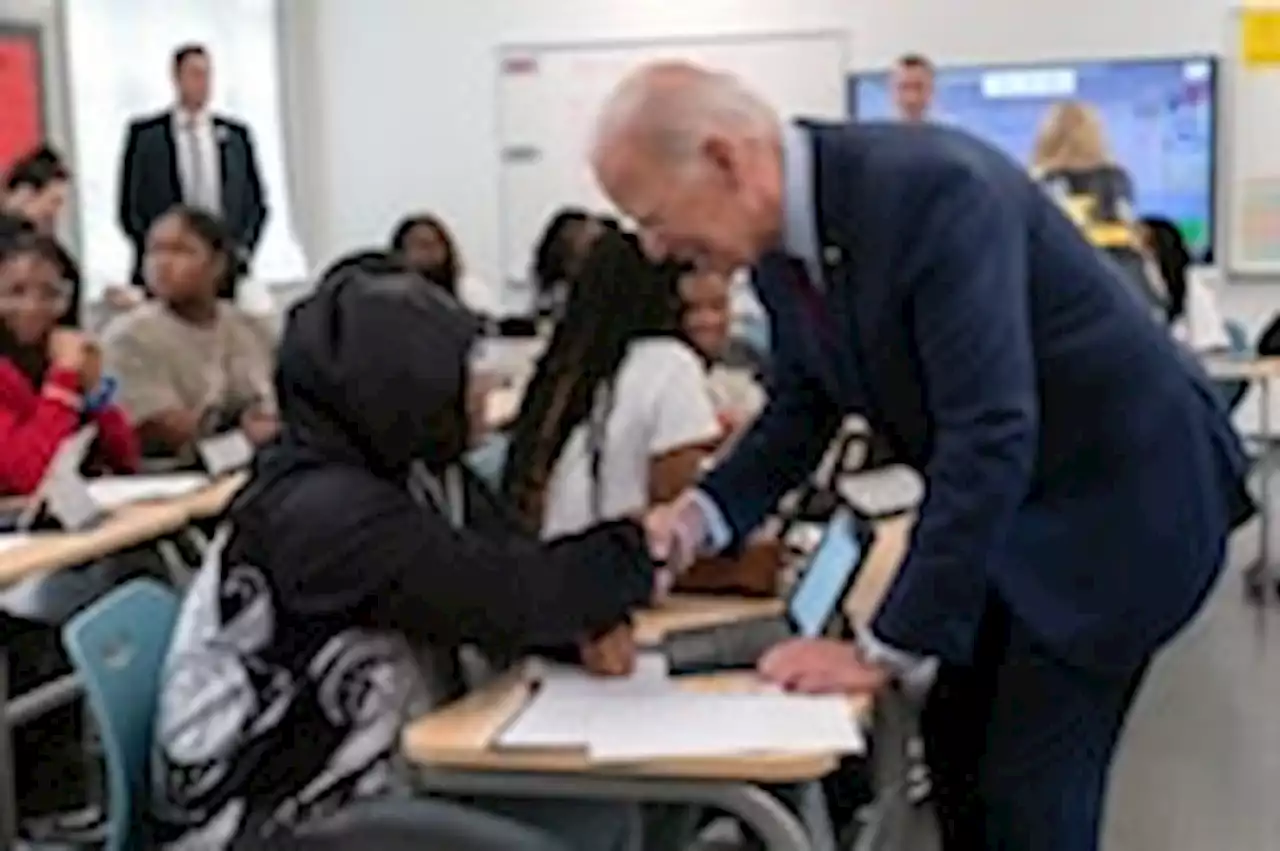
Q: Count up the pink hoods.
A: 0